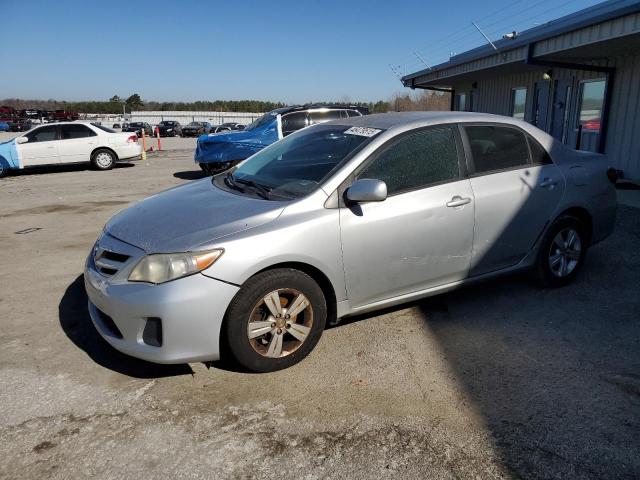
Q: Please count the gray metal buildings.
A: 1